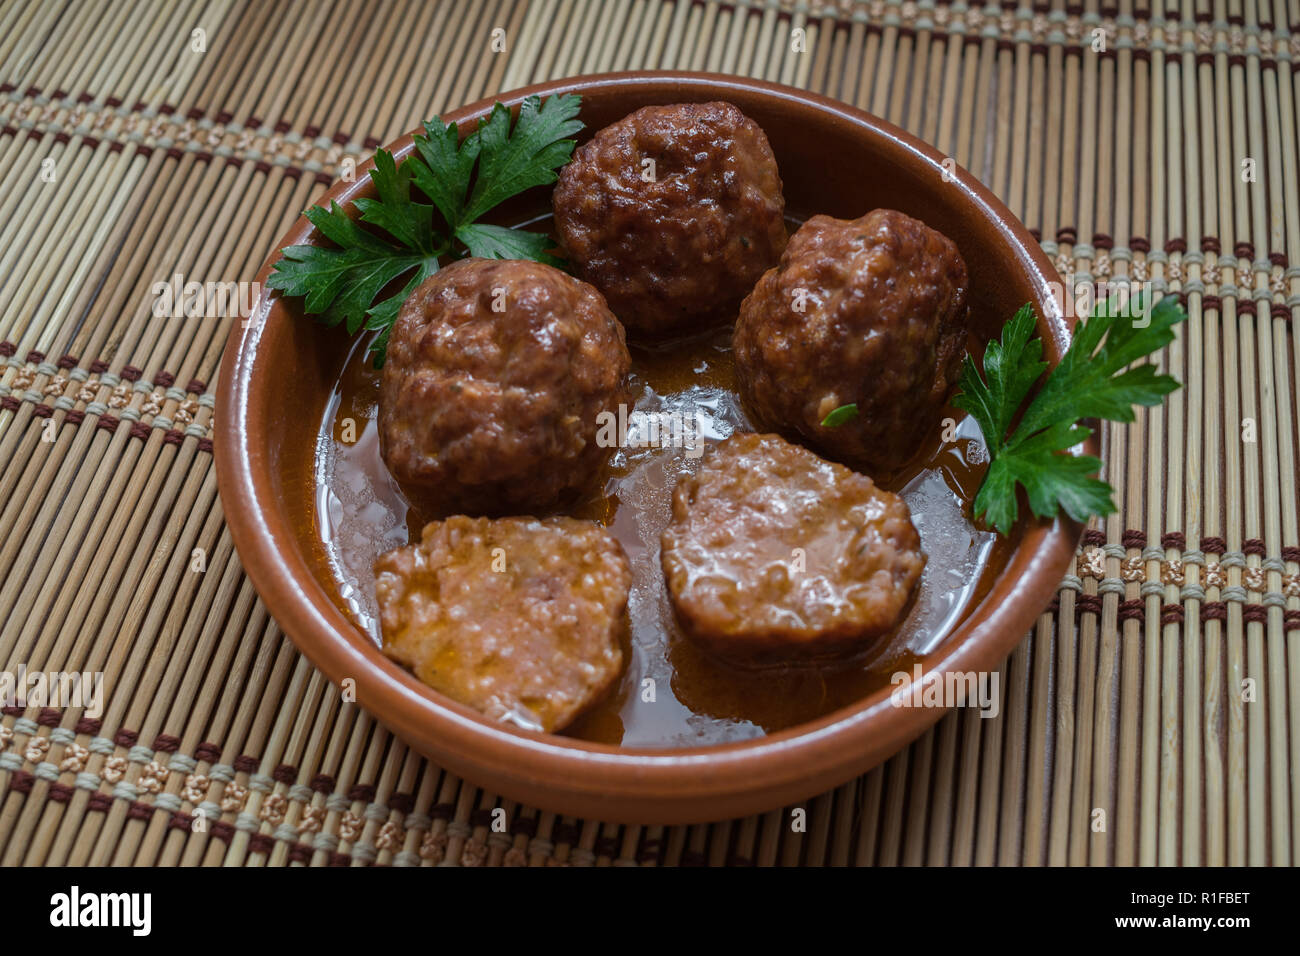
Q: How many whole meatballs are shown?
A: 3